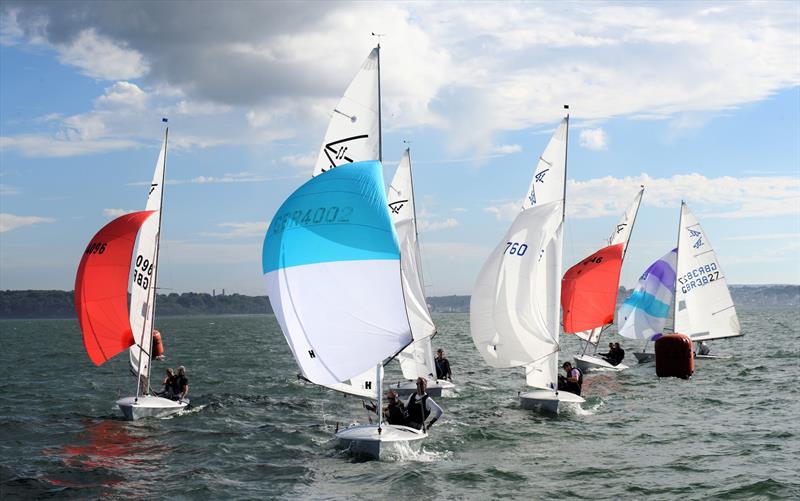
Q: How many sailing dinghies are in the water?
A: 6